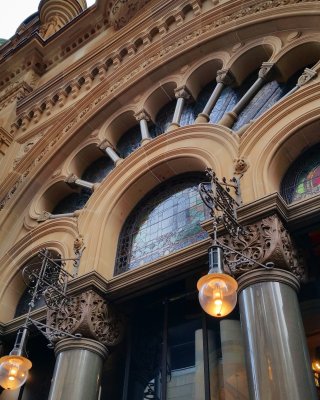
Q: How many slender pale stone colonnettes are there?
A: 8